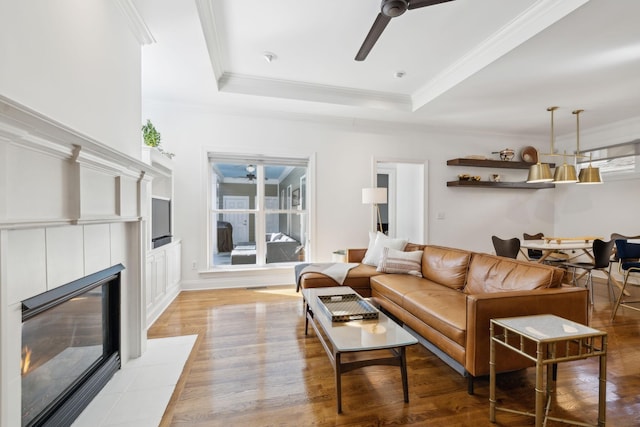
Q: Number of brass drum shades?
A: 3